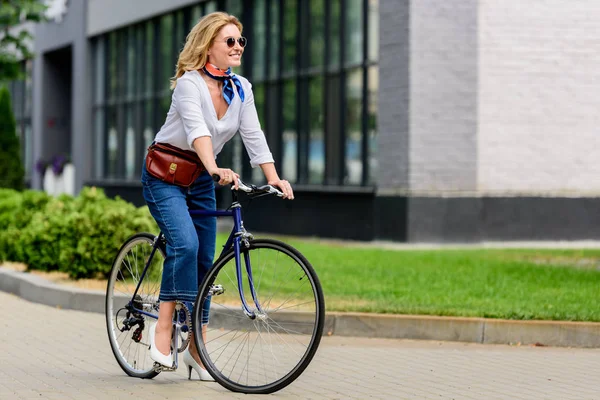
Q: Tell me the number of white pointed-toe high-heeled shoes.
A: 2